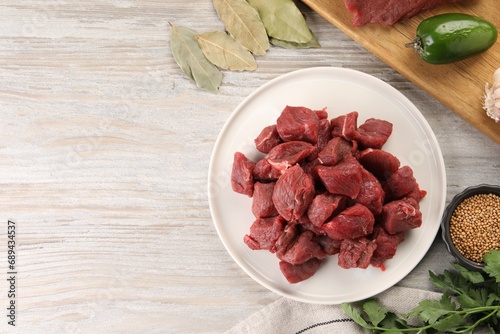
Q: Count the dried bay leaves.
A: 5